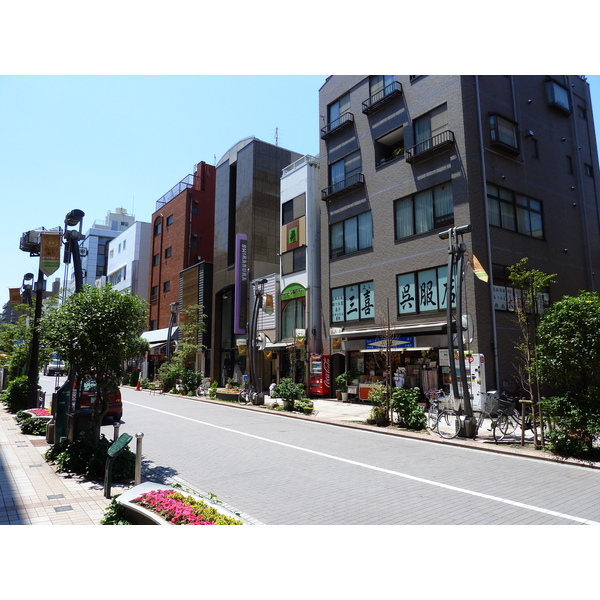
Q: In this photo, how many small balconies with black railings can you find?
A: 4